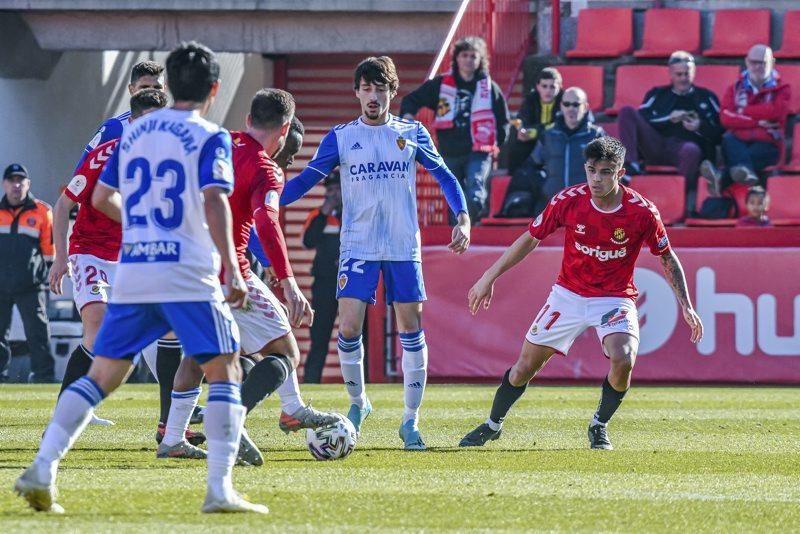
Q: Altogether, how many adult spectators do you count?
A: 5